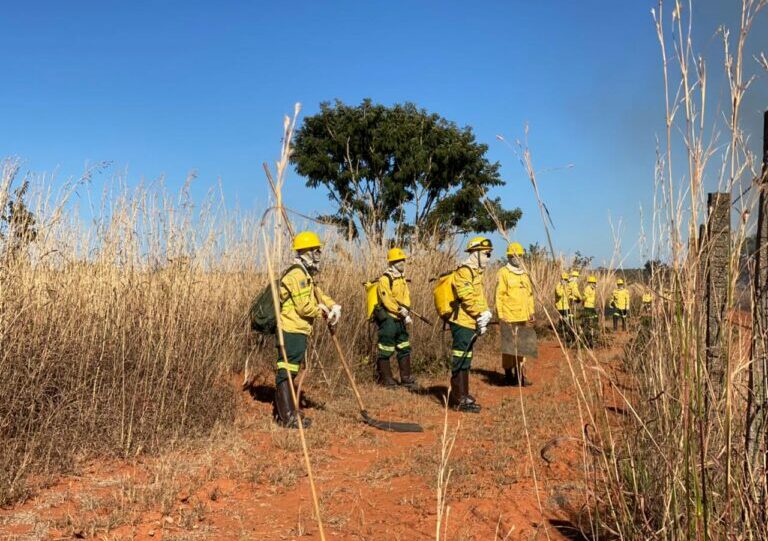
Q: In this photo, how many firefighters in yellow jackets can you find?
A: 9